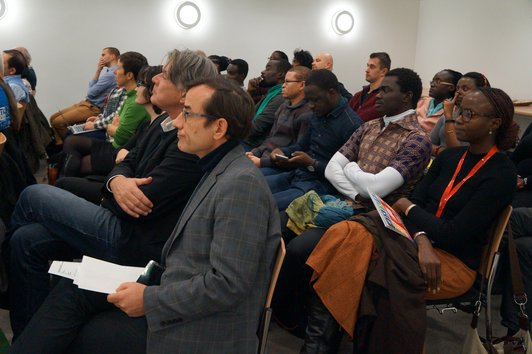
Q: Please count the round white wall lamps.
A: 3